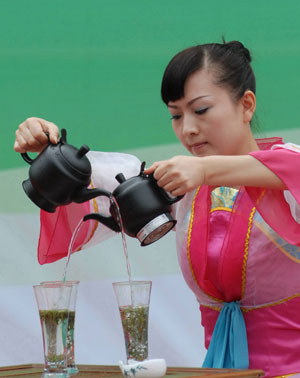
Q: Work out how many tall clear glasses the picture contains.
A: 3